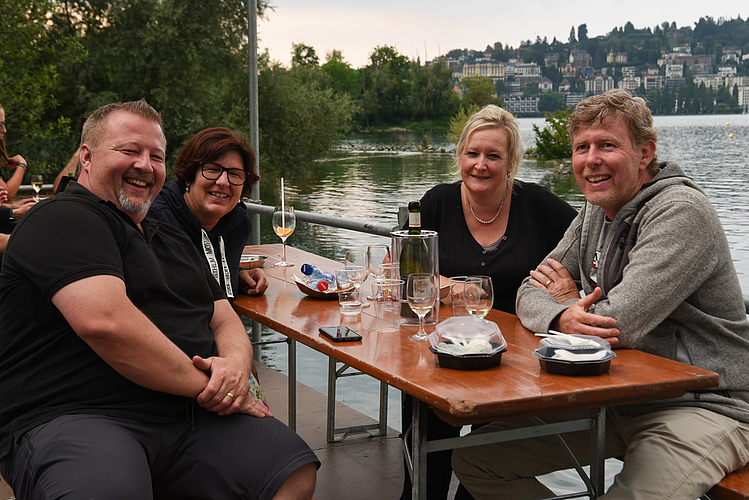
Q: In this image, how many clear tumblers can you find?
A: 4